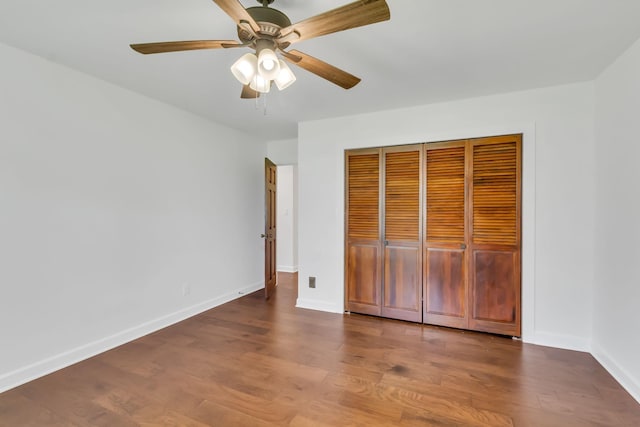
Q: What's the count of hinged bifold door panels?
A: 4